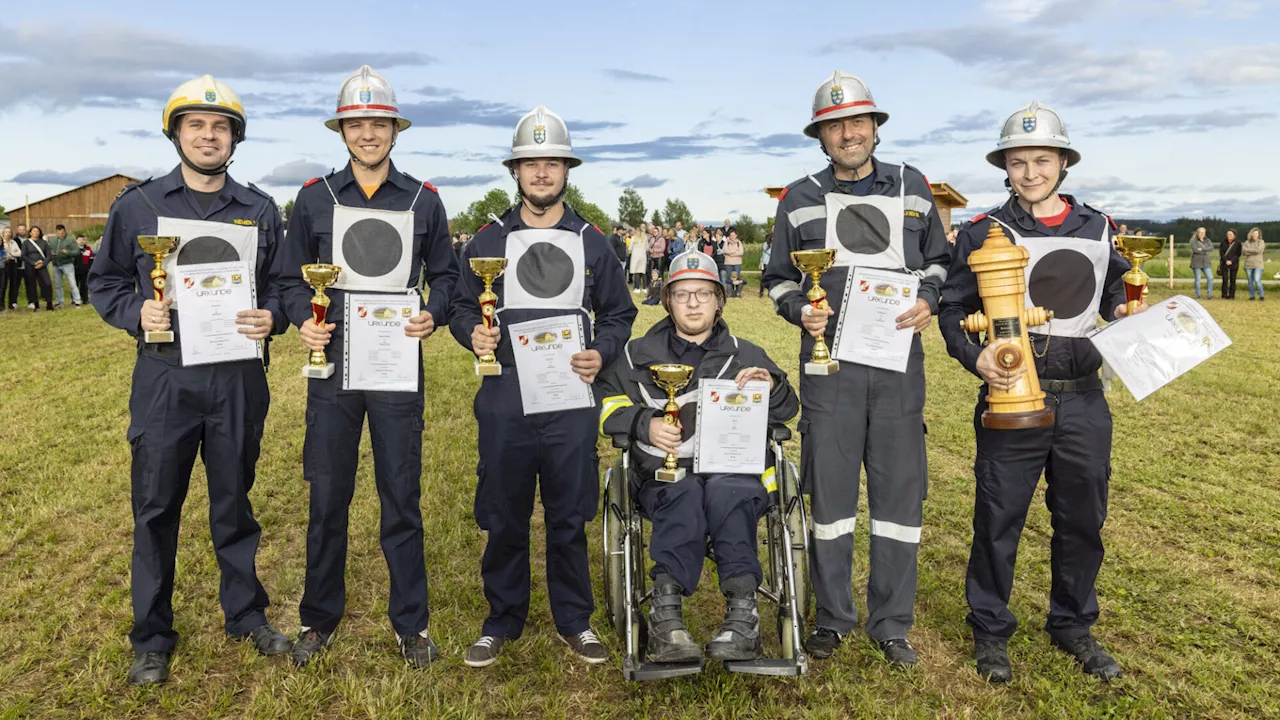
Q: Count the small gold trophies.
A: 6